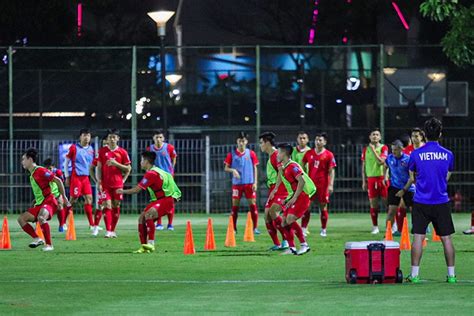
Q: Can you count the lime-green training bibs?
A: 6